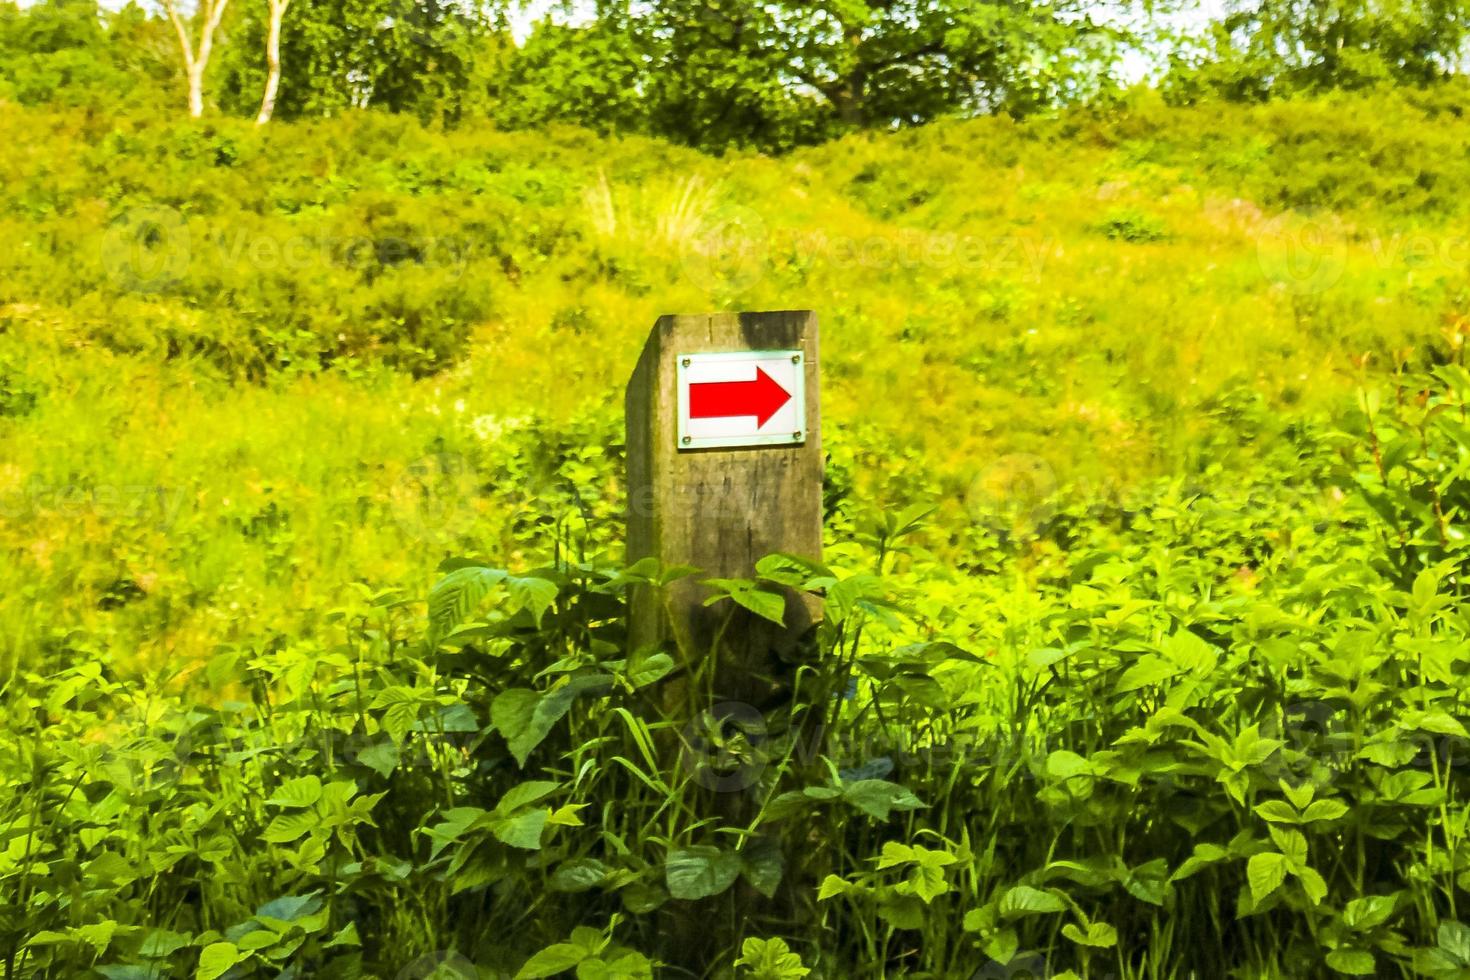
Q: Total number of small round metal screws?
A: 4